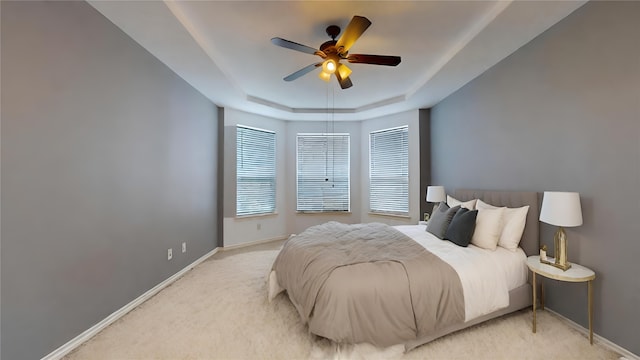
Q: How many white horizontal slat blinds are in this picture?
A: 3